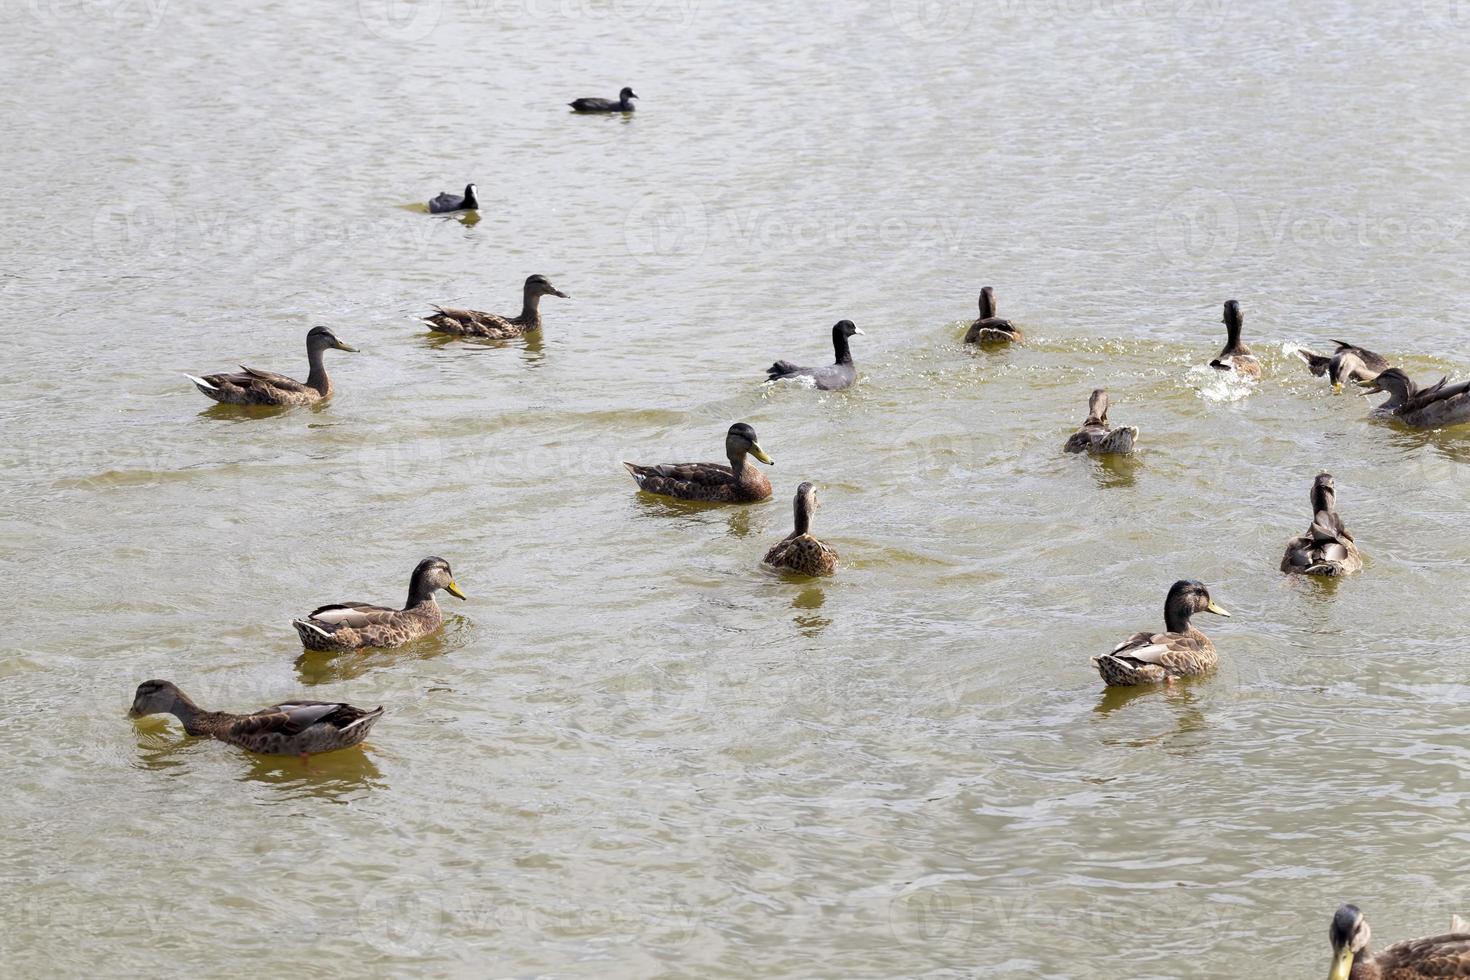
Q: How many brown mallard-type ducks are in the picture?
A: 14